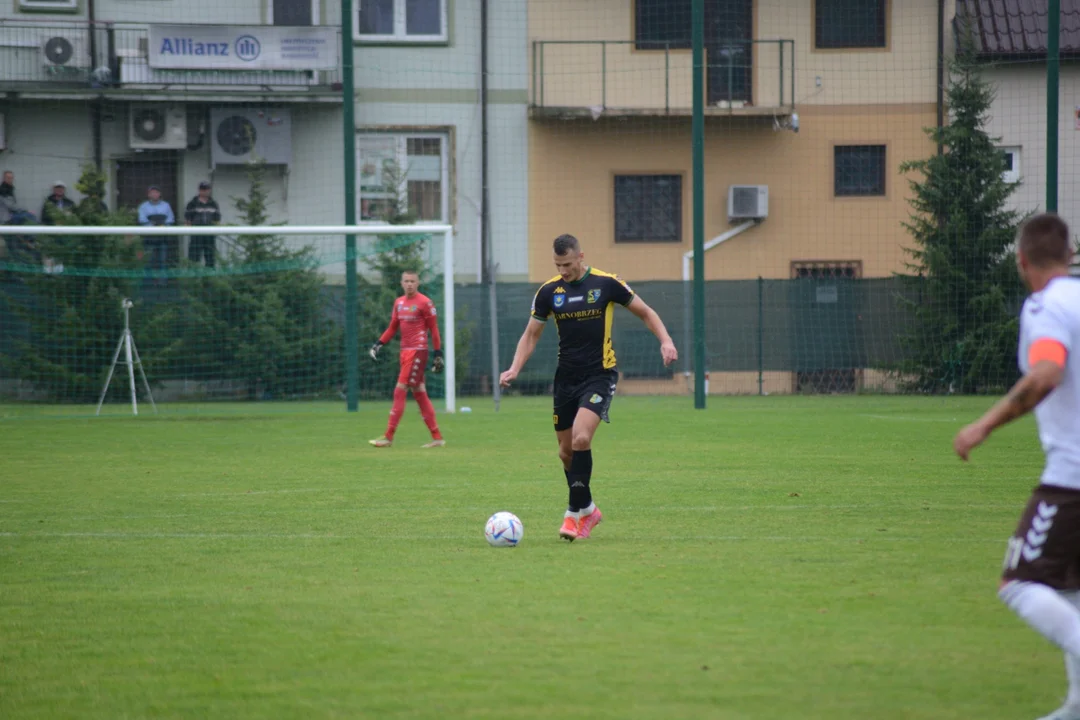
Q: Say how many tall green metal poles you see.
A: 3